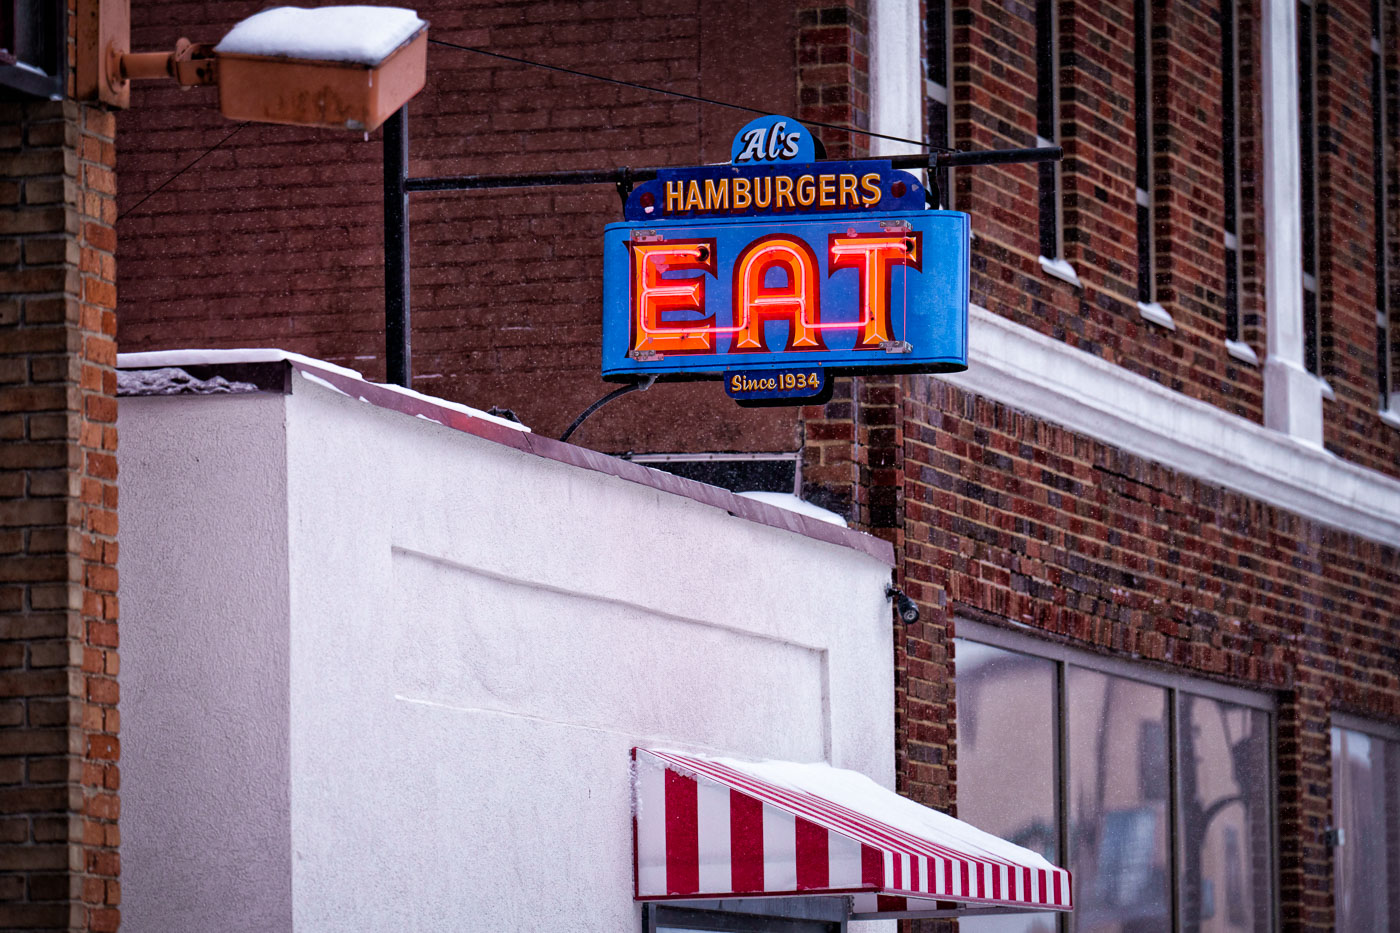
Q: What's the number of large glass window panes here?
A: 4